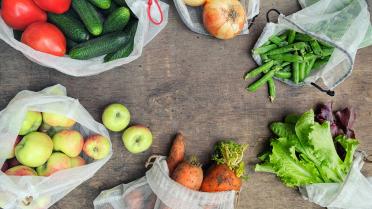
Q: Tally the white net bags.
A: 6